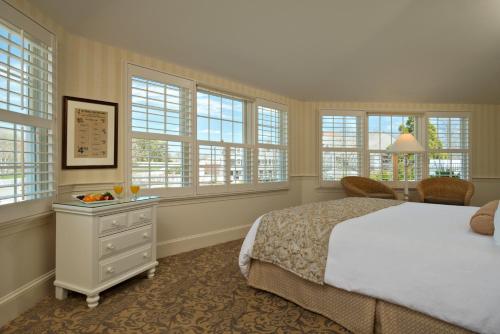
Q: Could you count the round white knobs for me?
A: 6